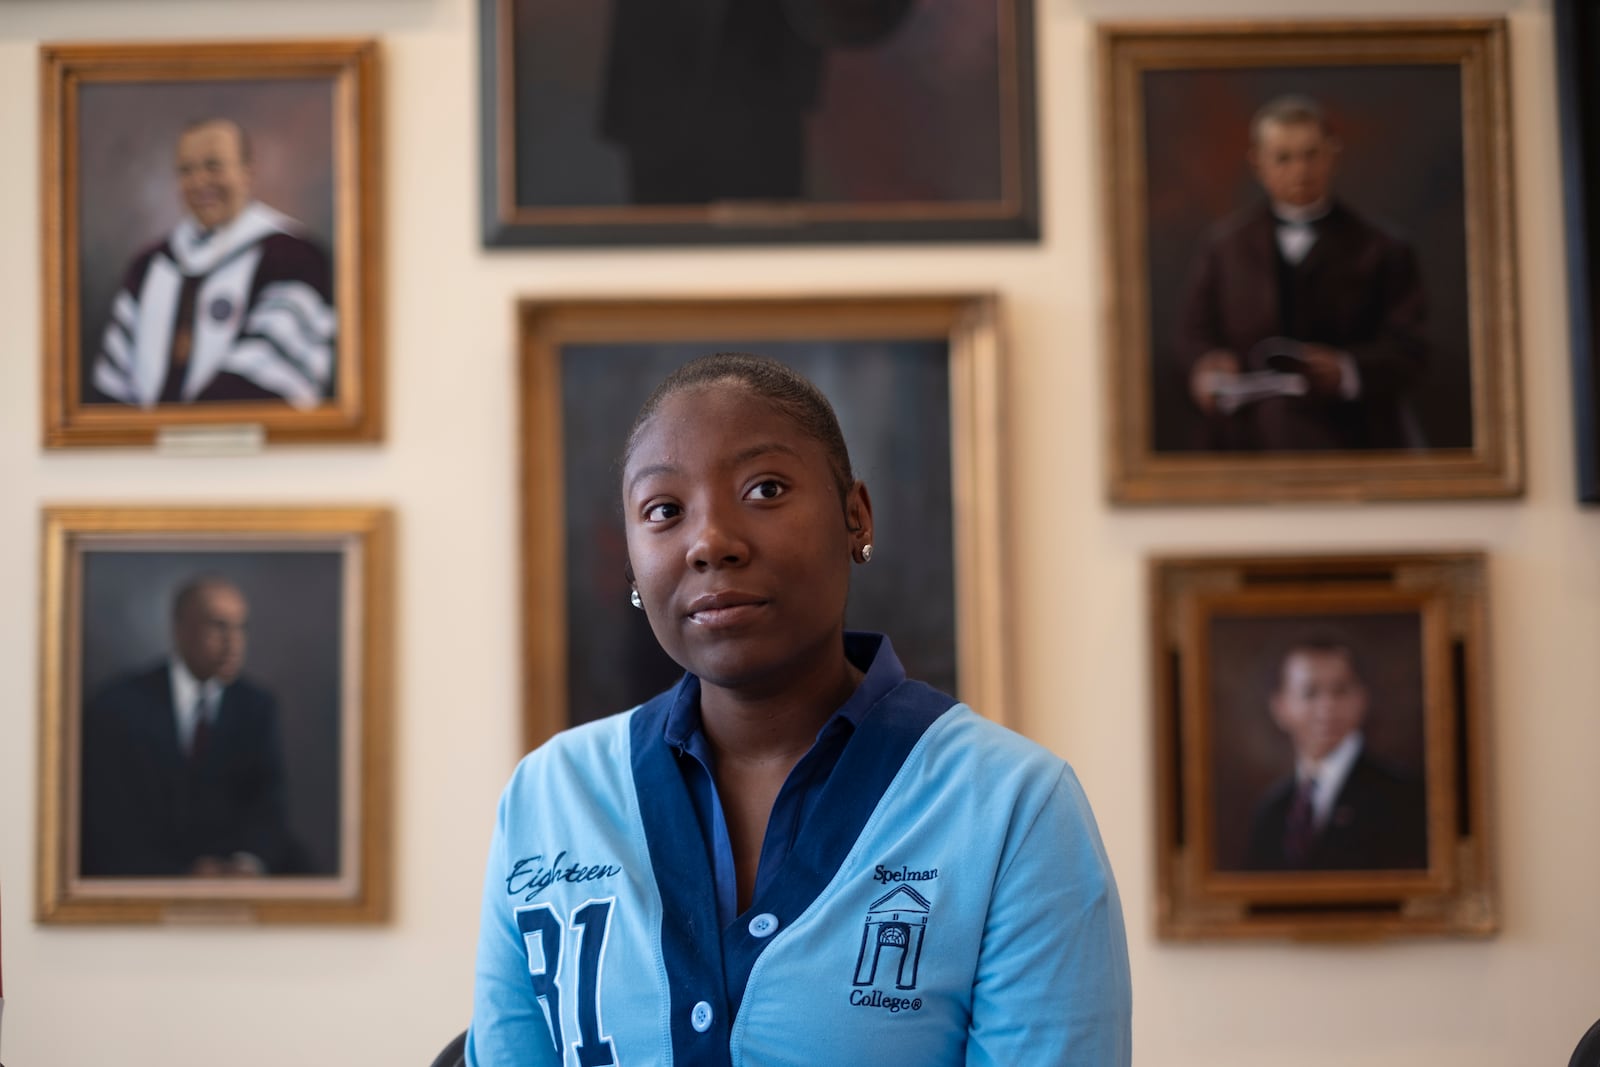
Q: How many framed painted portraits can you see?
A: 6